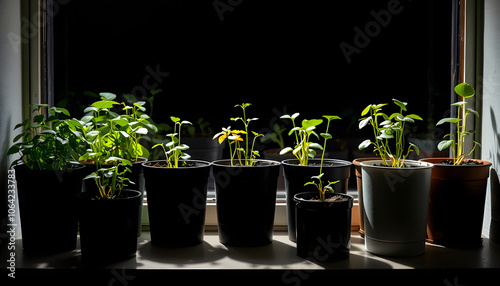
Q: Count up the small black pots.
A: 2